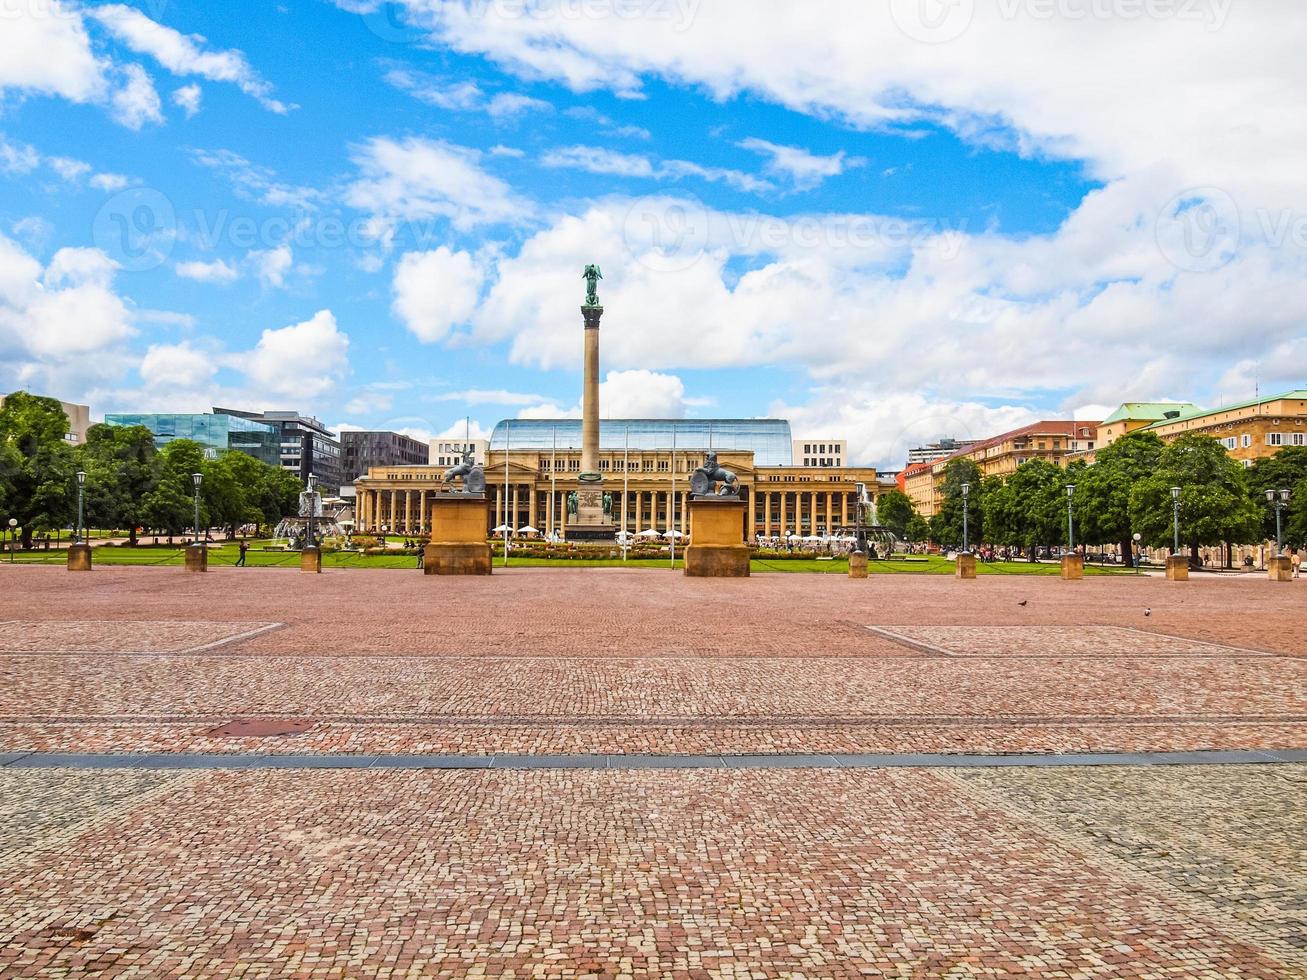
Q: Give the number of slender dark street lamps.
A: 8